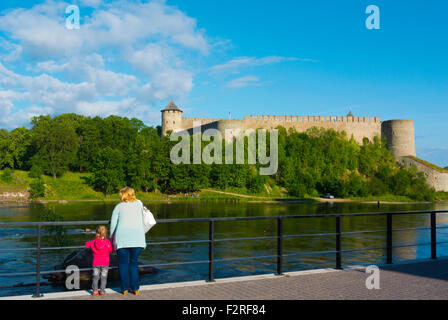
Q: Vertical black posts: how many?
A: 6